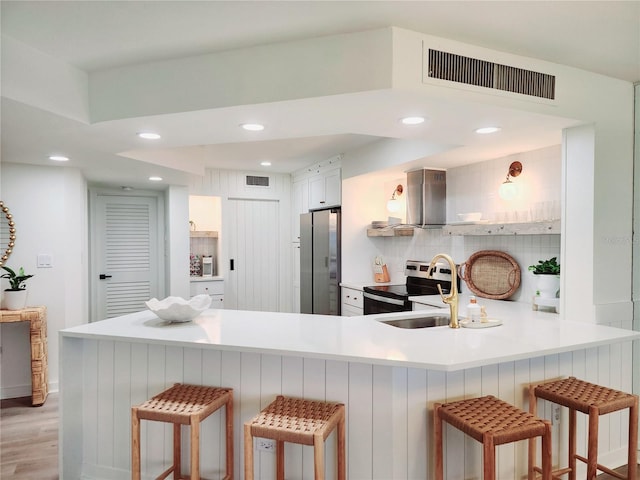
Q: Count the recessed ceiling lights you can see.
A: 7